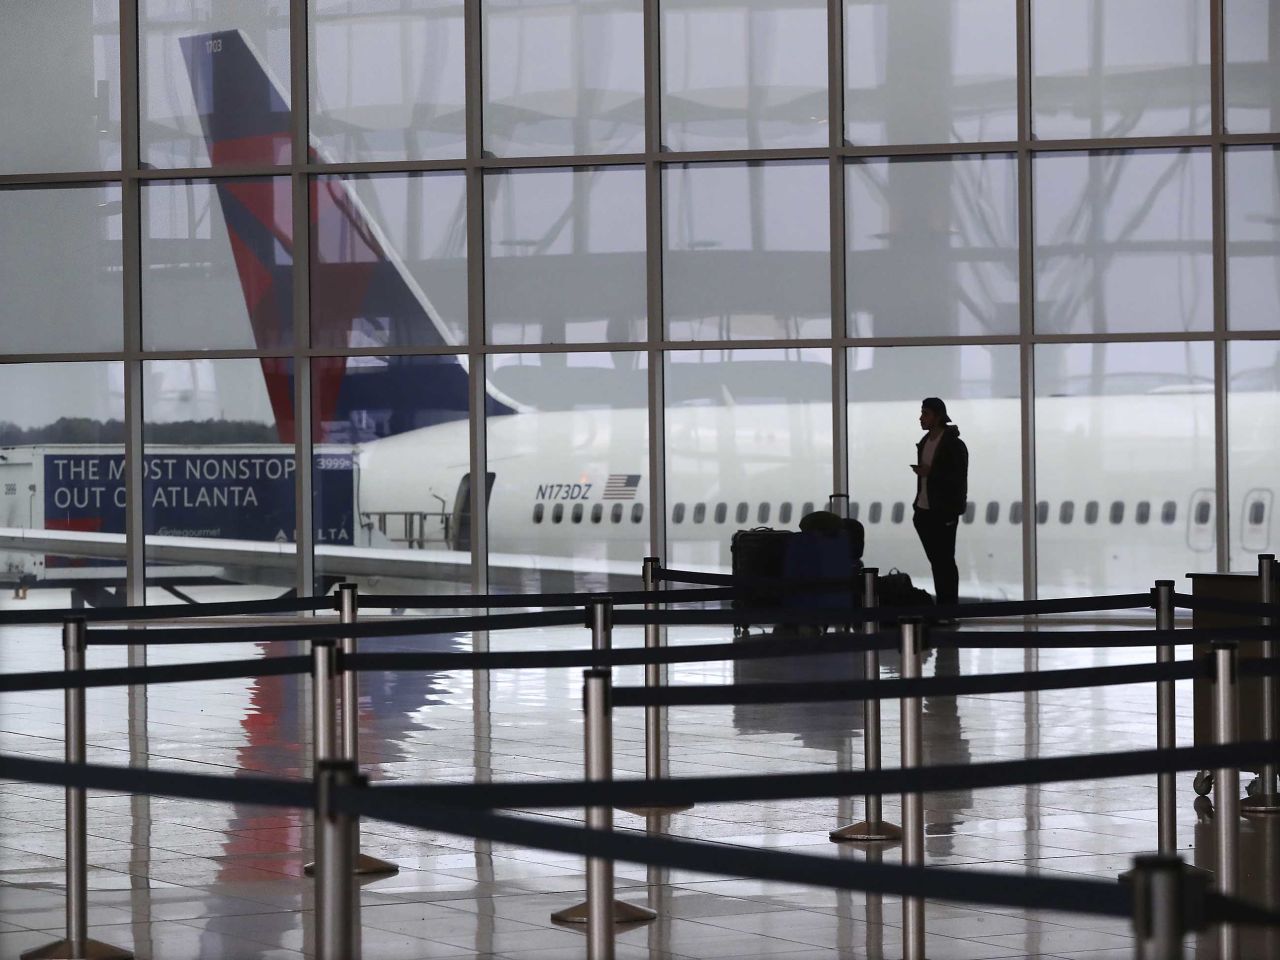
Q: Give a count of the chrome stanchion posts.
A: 13